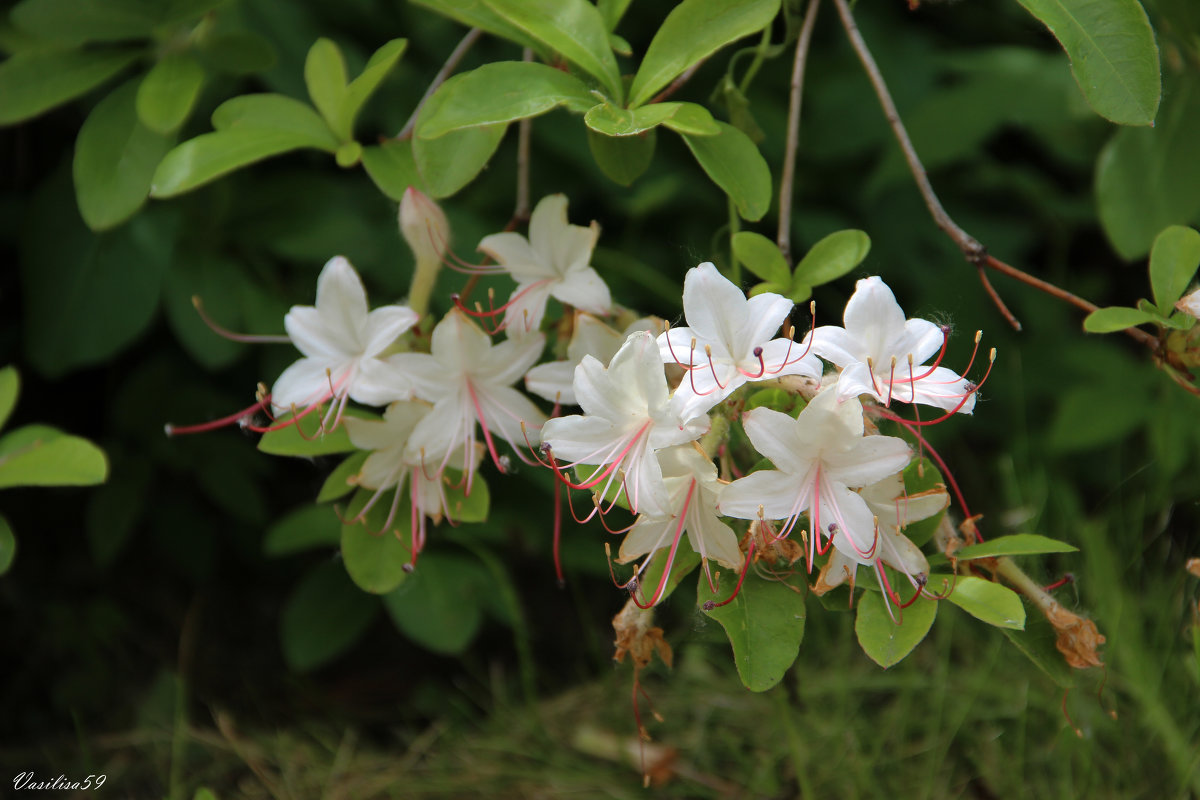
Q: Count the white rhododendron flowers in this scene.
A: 11